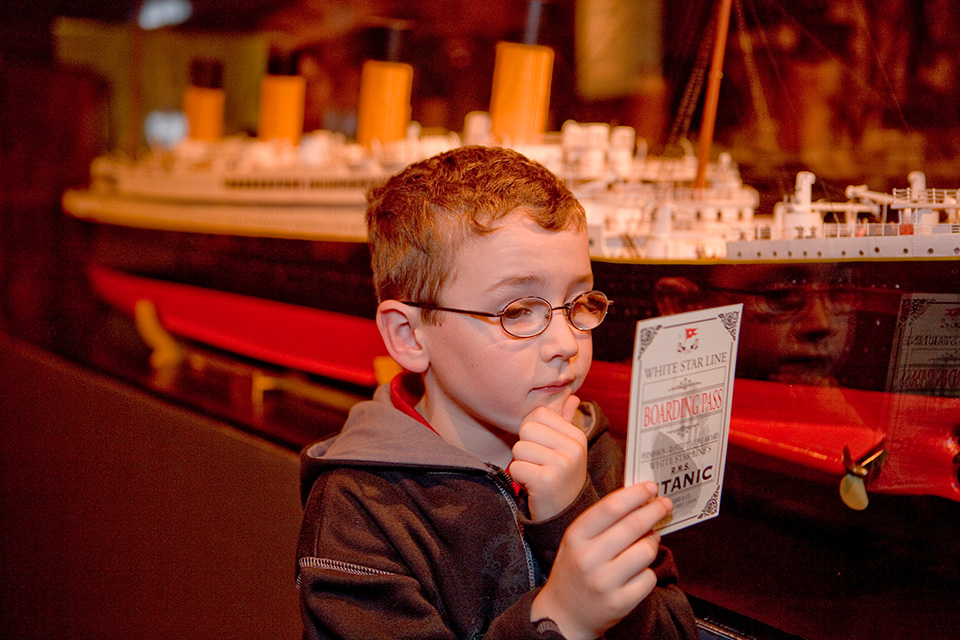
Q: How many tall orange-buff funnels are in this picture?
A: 4